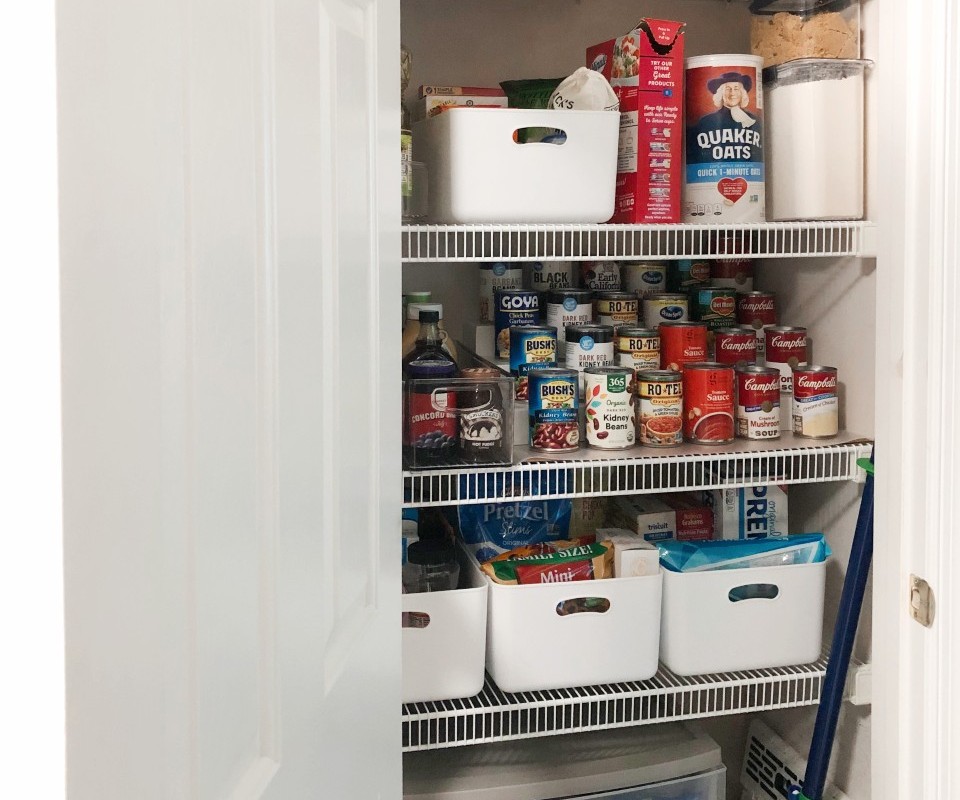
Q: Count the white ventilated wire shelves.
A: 3